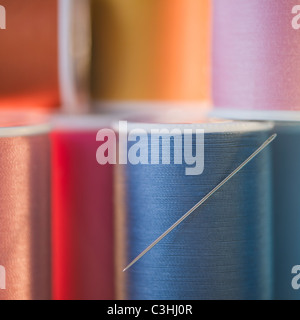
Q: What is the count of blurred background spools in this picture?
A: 6